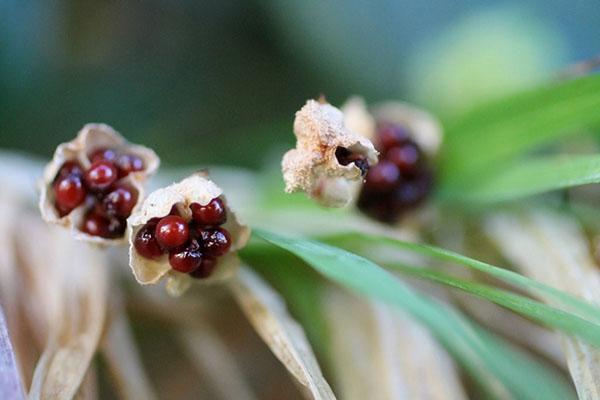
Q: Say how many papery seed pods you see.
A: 4